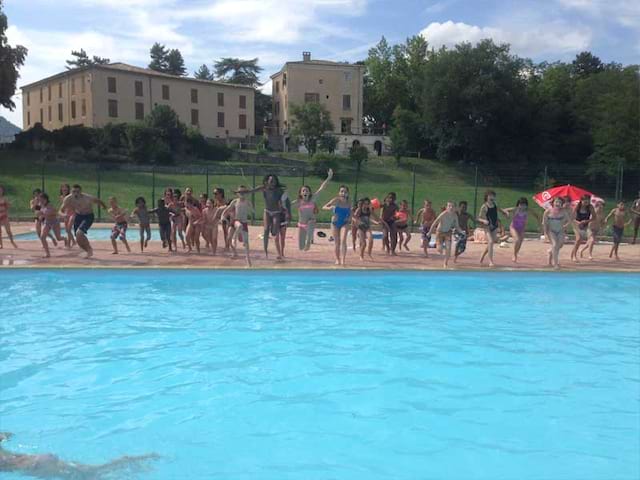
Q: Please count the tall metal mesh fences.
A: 1